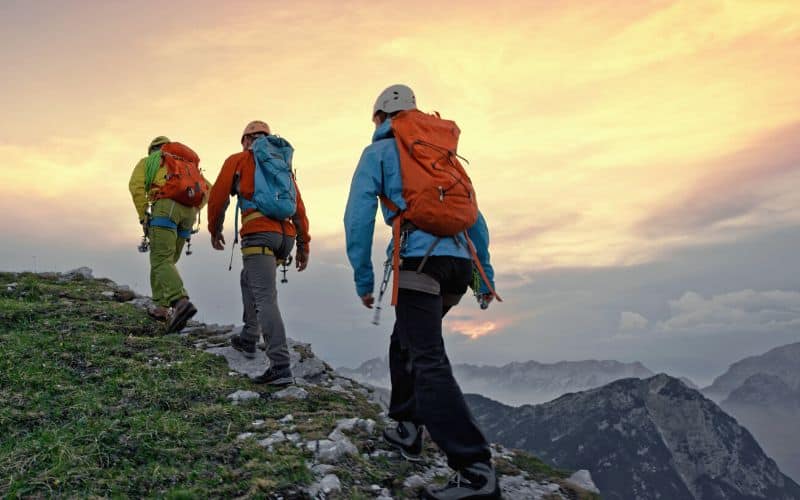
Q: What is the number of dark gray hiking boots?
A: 4